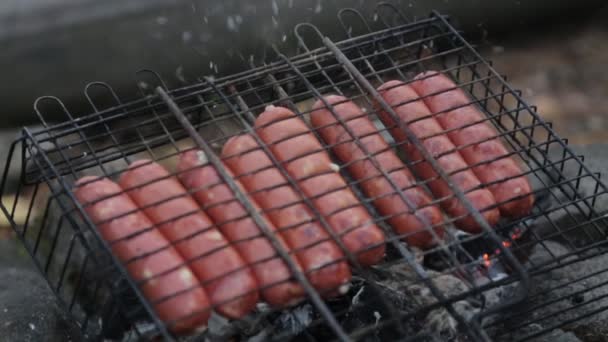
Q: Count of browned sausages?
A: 8